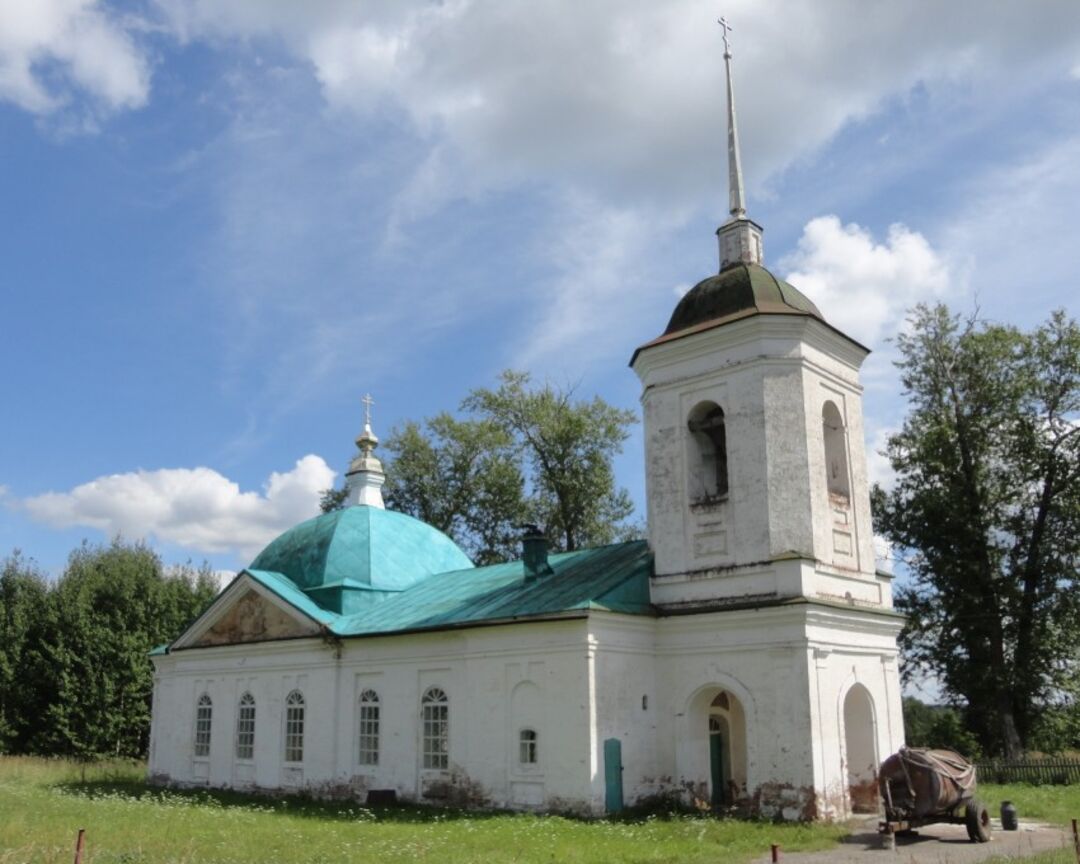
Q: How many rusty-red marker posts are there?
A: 3